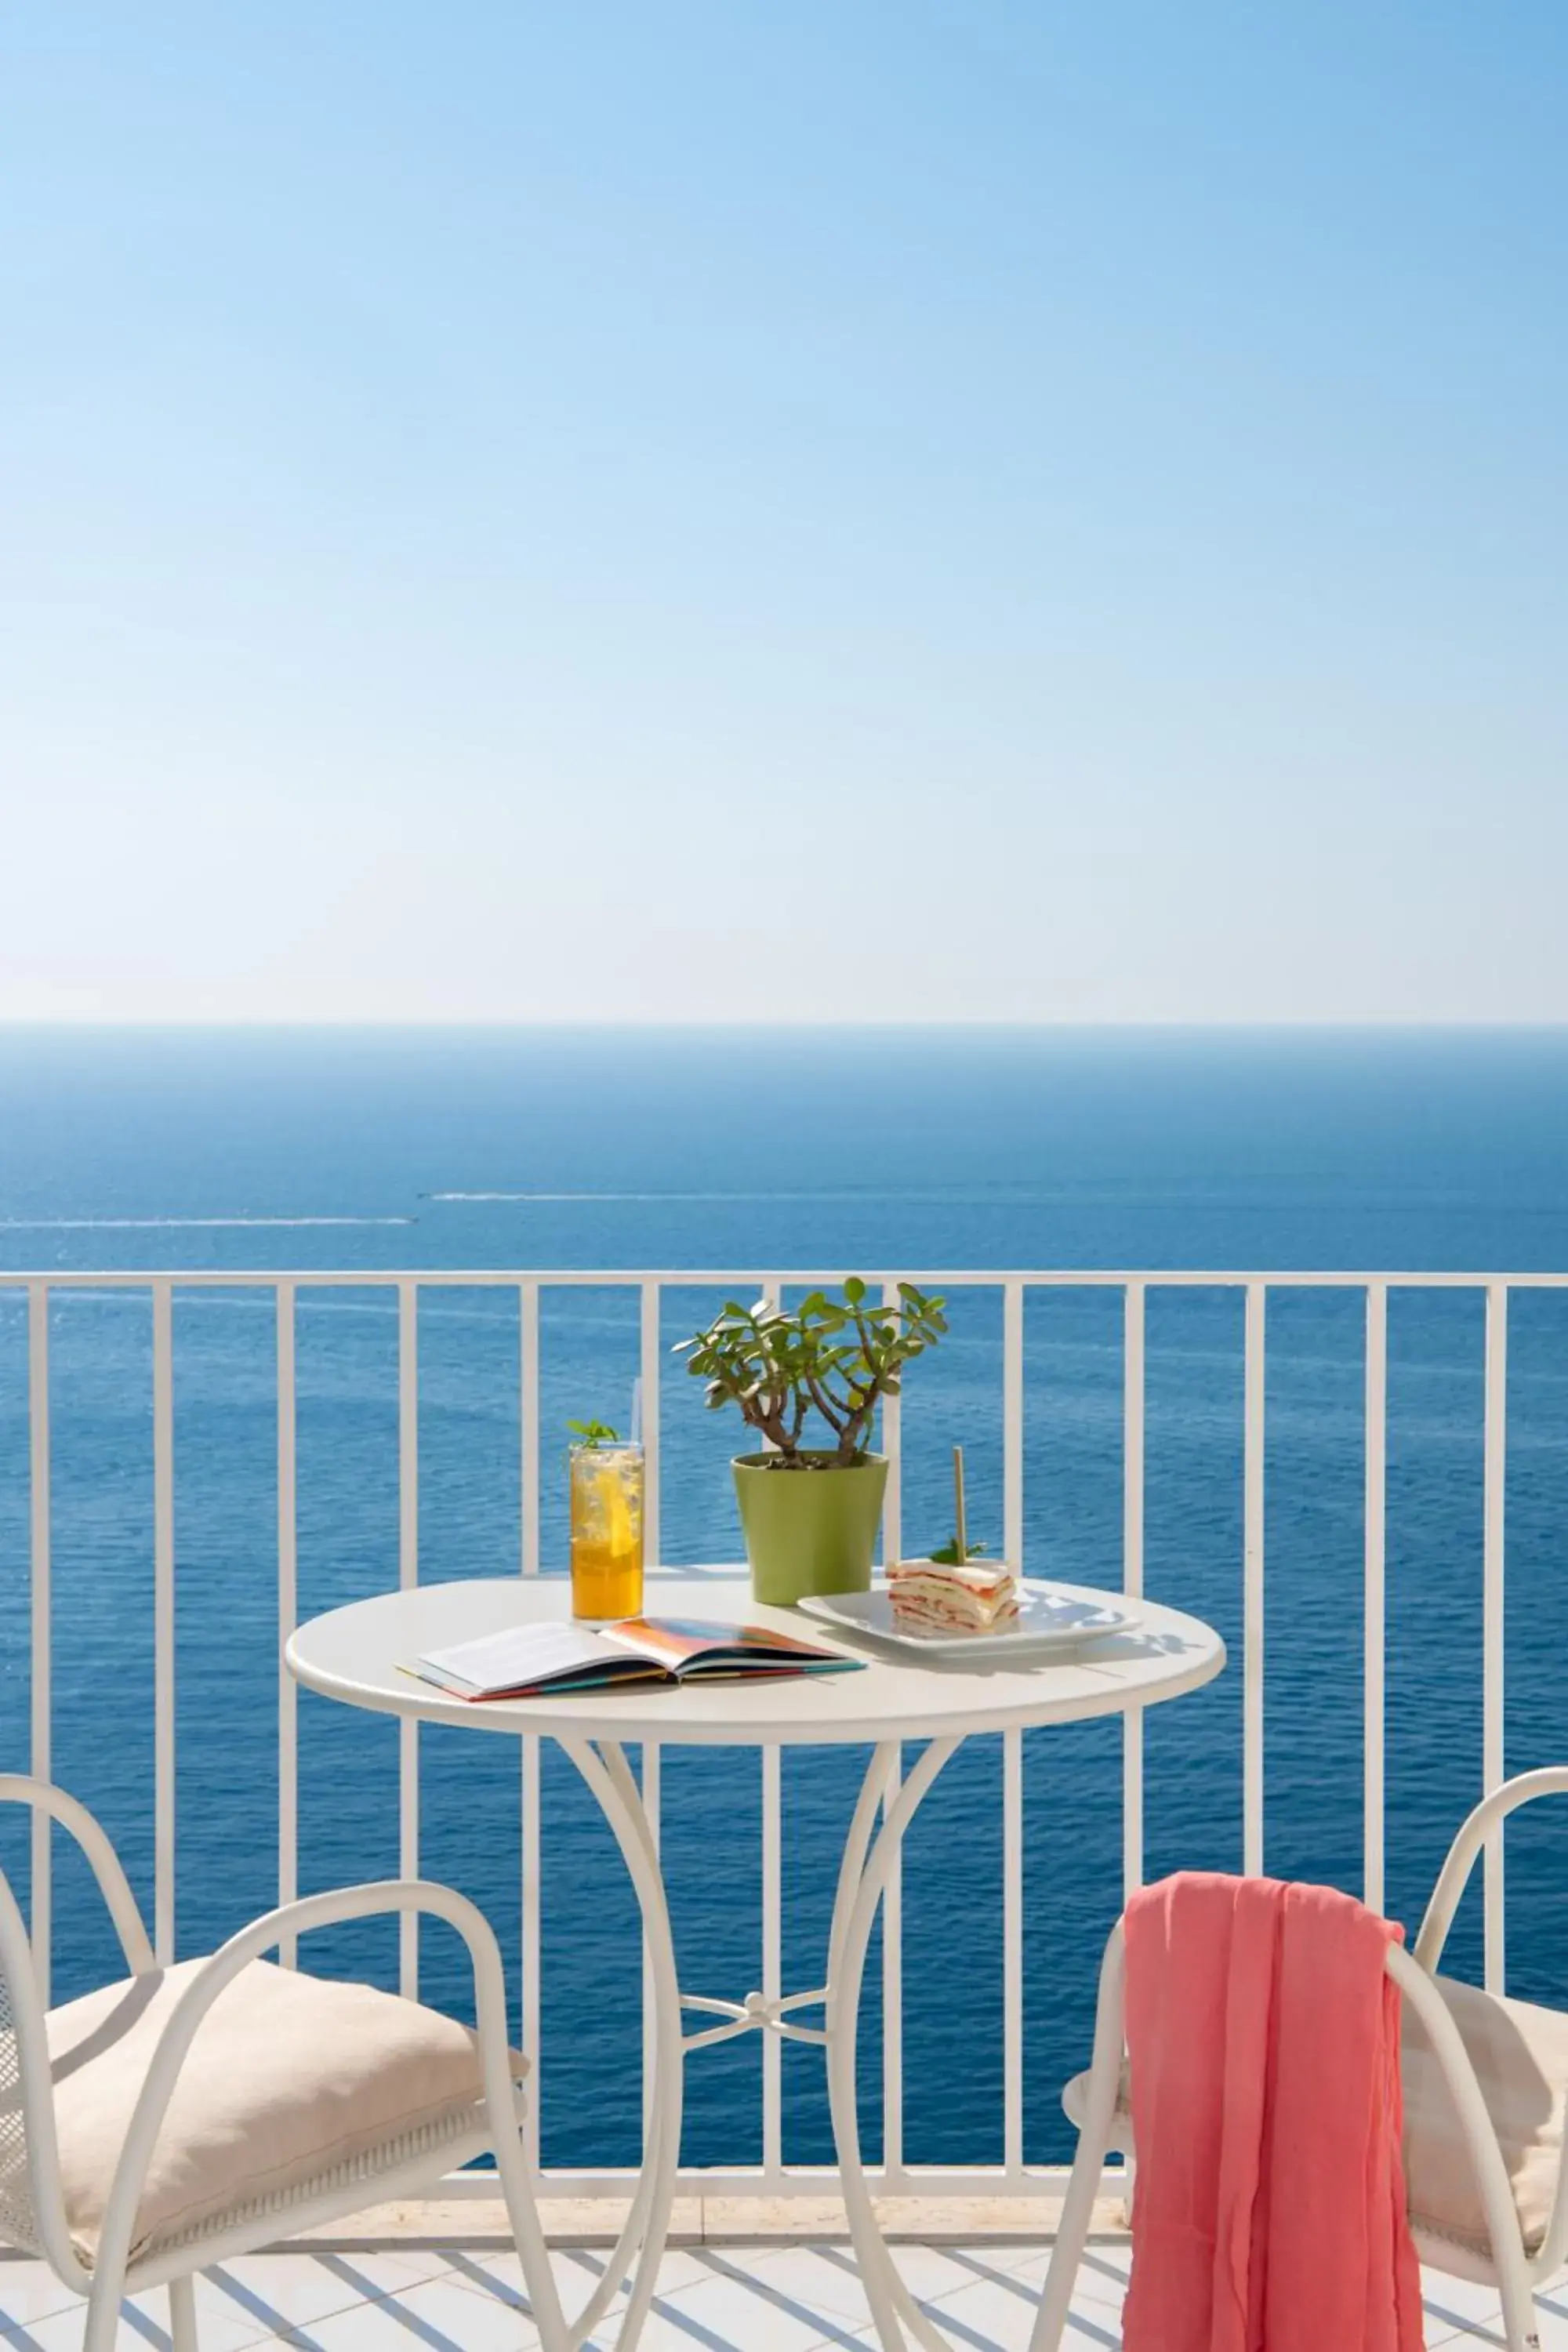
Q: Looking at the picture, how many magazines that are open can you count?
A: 1